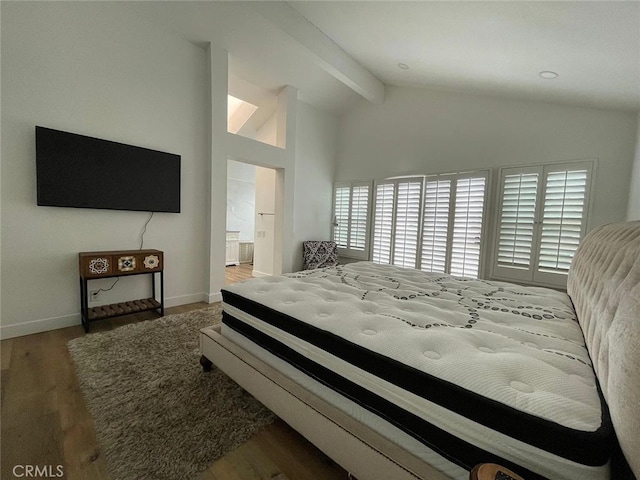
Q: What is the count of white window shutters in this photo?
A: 8